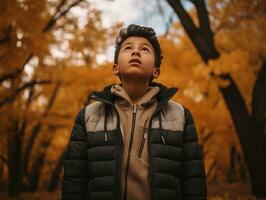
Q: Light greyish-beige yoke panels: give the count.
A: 2